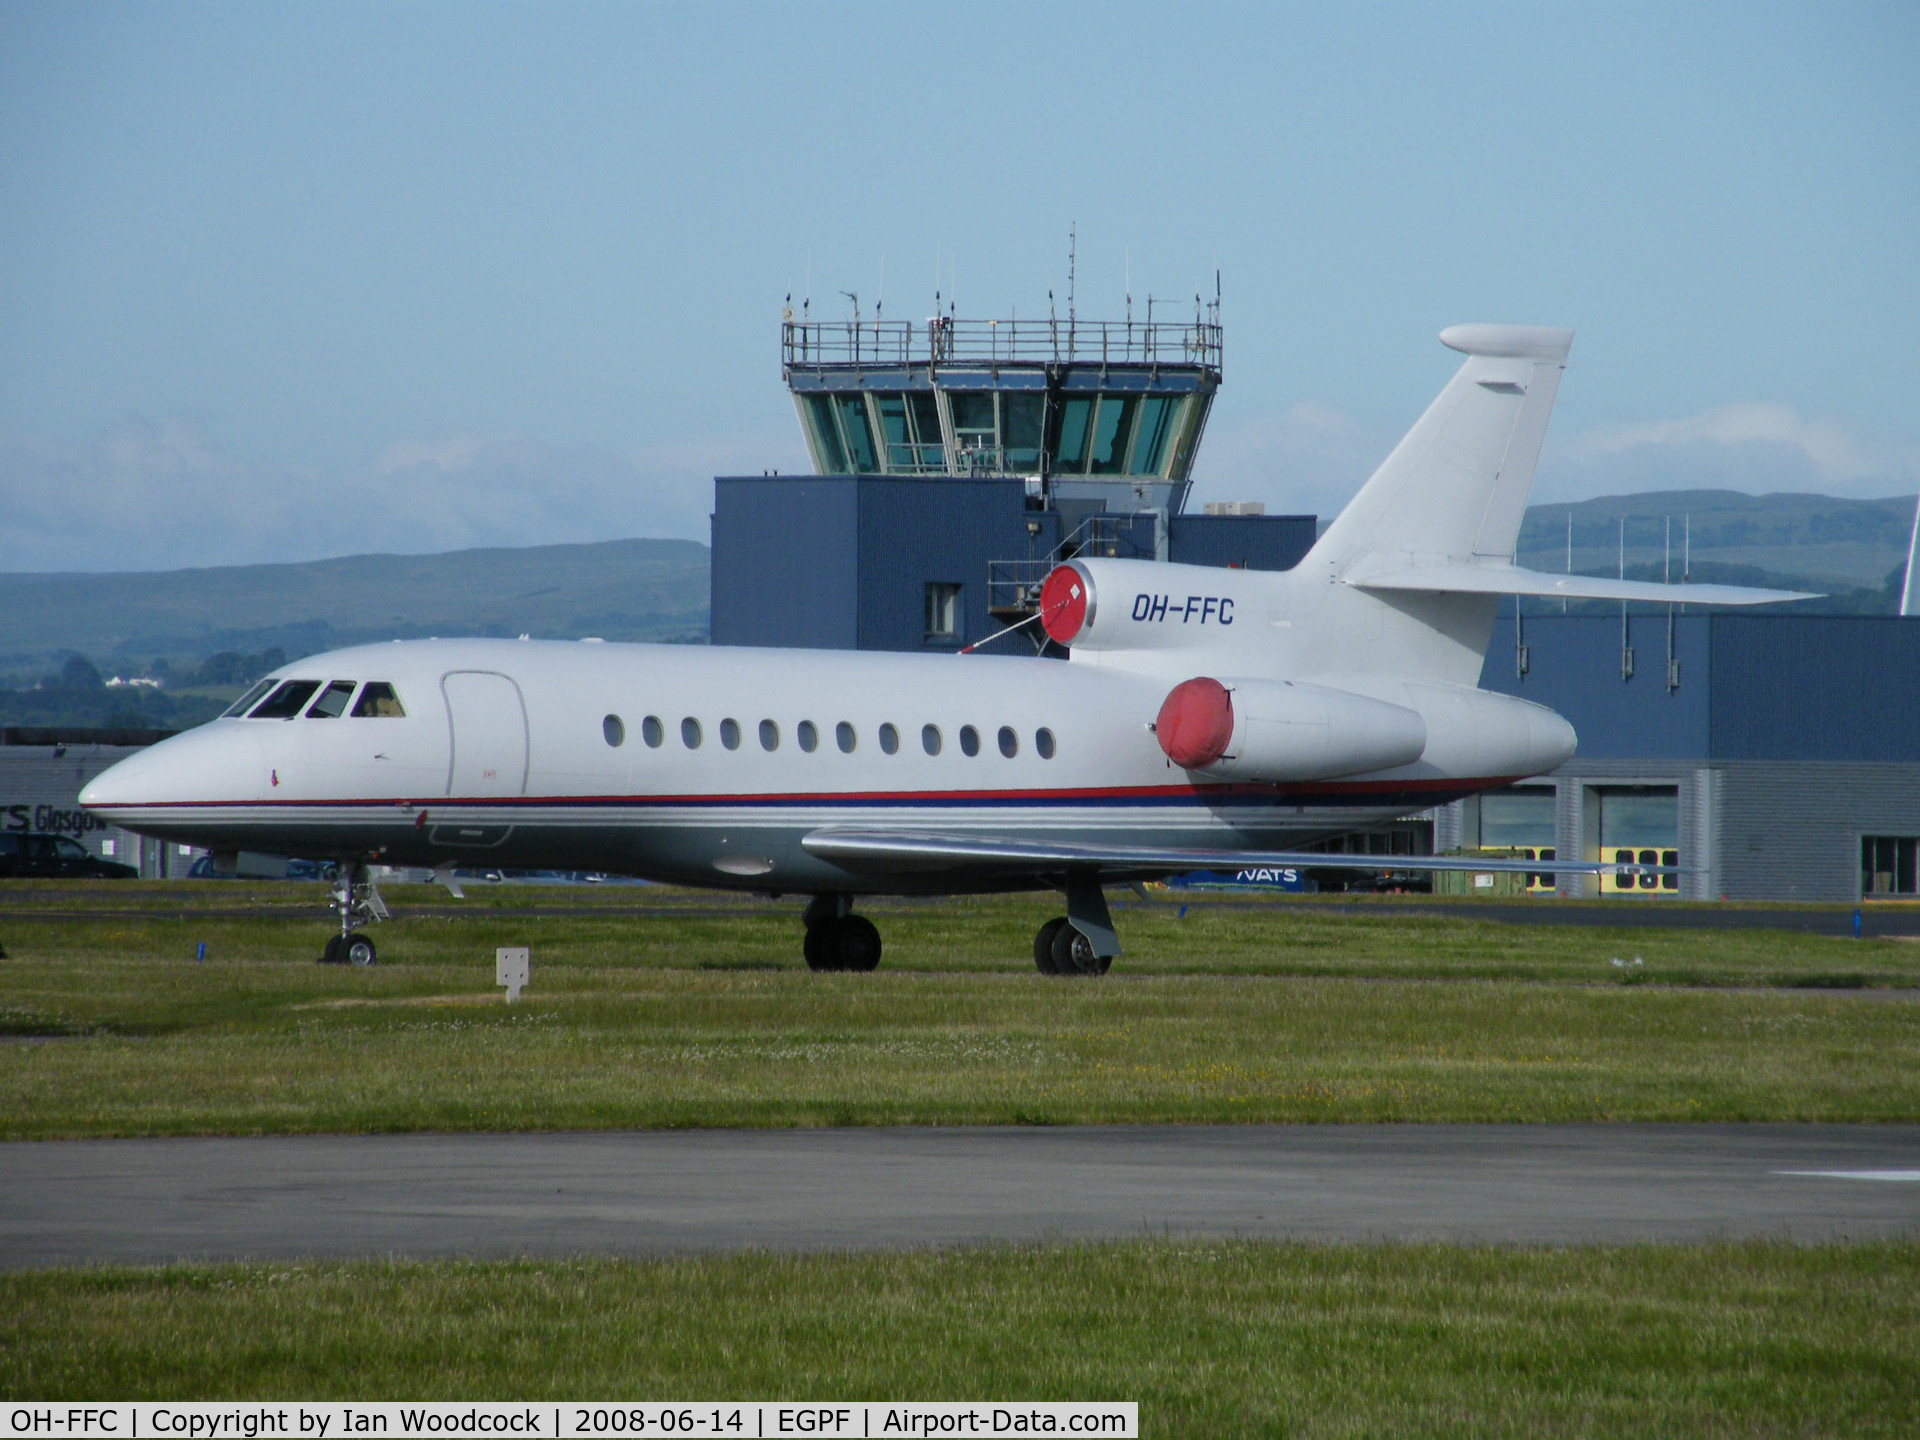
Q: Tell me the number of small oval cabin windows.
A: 12